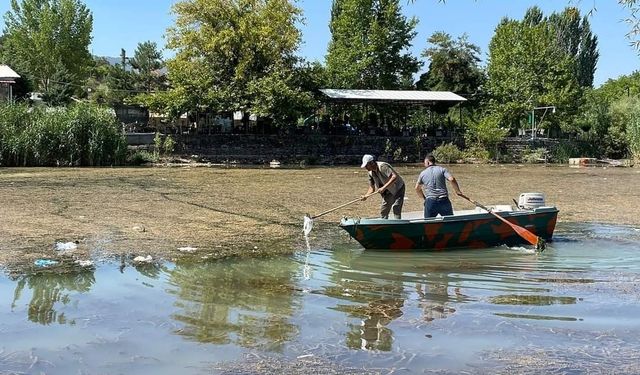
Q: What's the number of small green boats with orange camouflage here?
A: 1